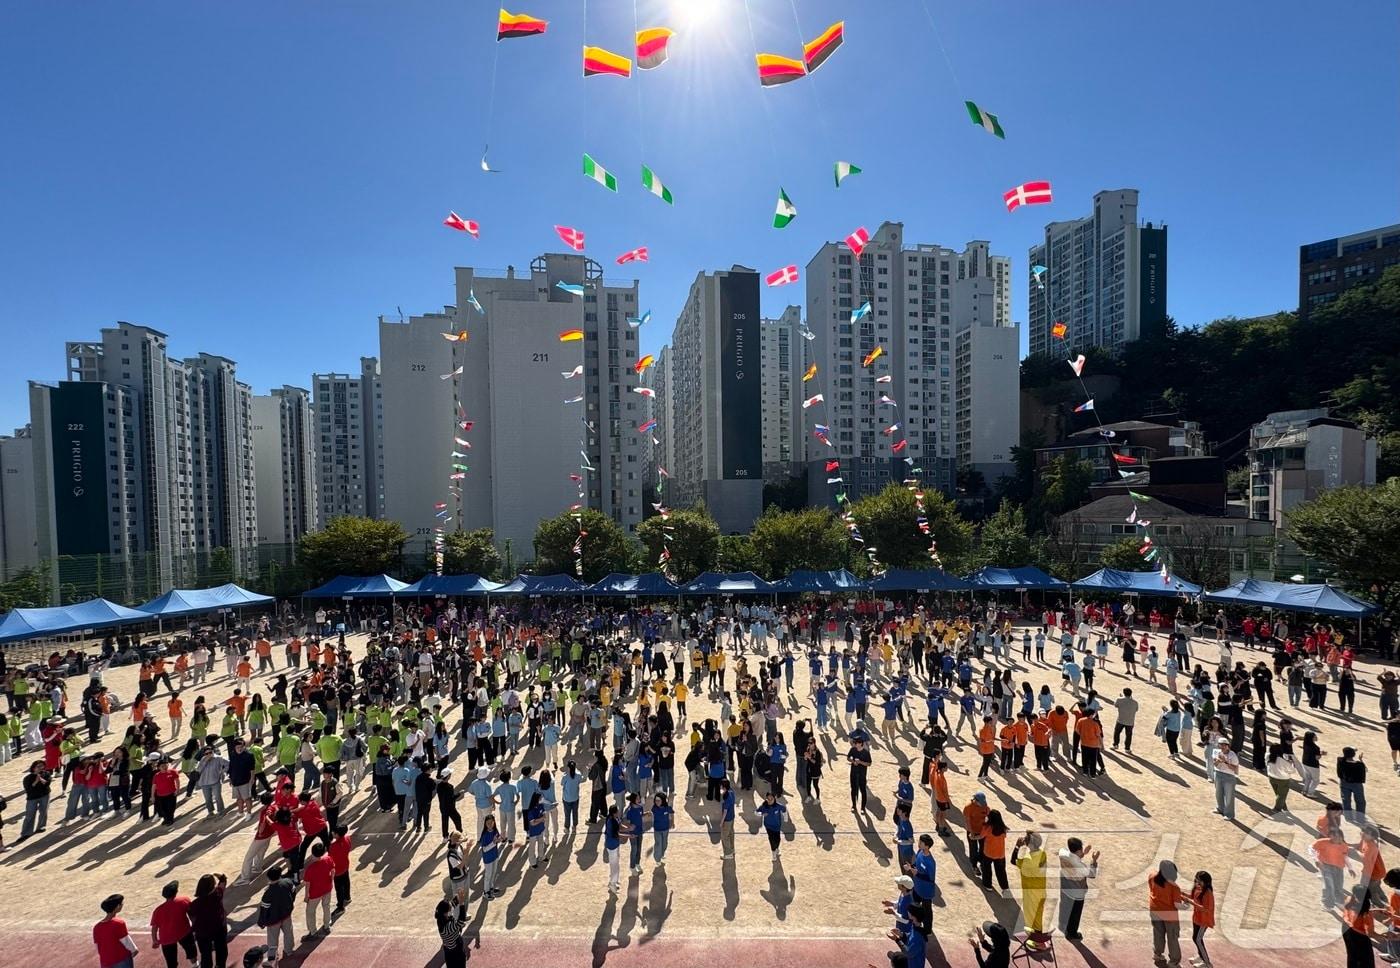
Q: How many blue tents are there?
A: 12